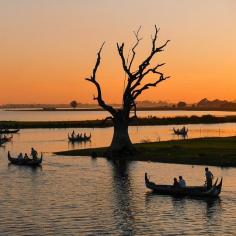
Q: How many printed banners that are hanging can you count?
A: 0